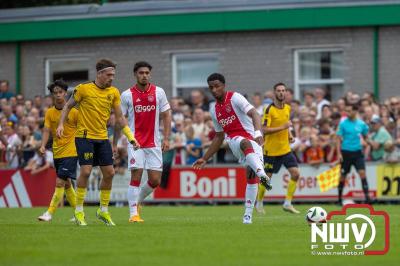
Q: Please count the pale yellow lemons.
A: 0